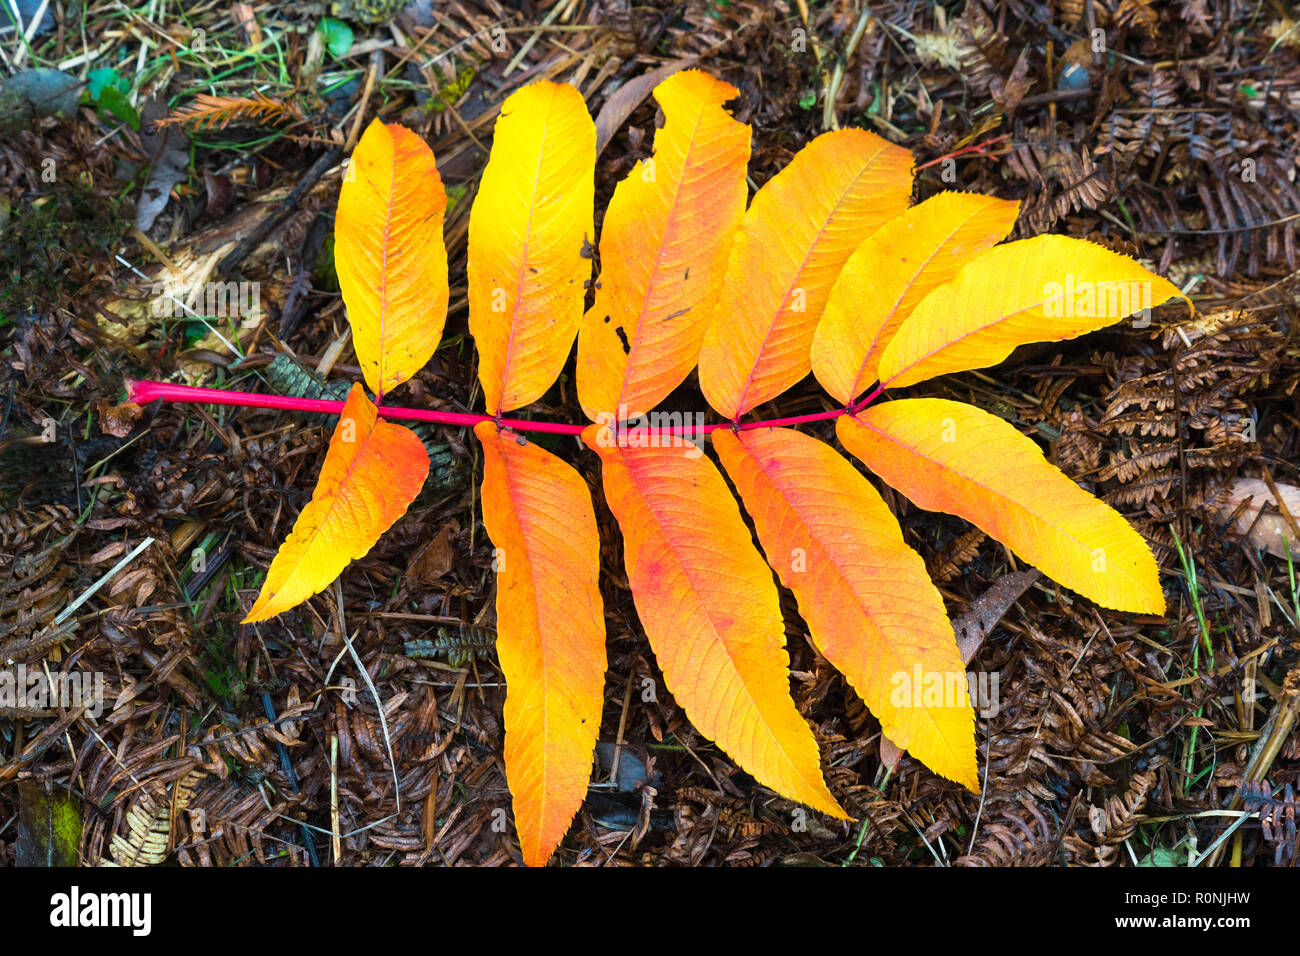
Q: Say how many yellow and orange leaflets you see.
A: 11